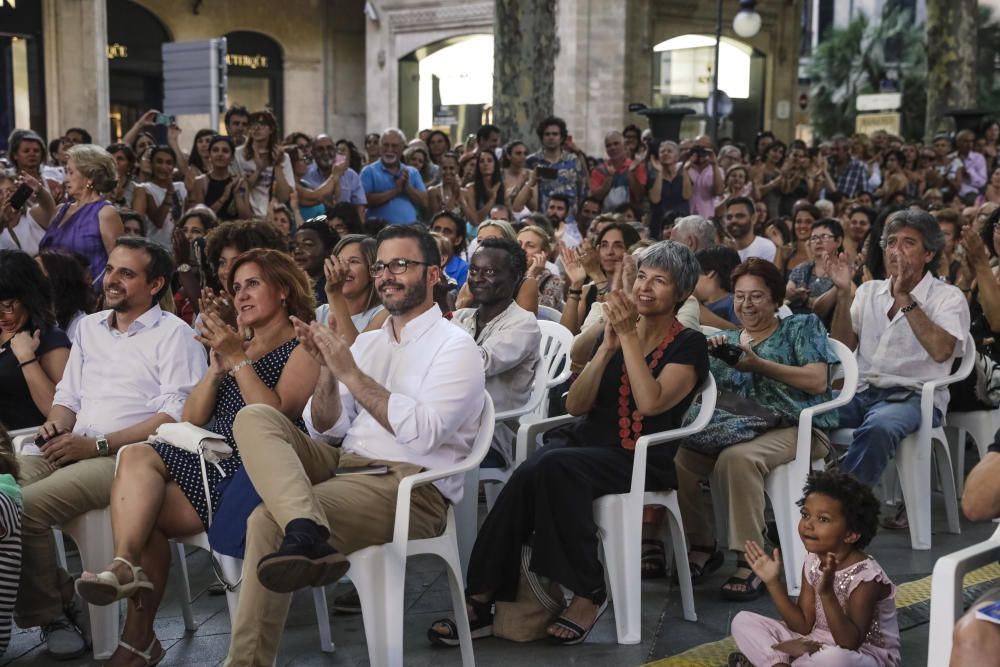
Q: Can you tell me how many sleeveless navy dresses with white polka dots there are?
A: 1